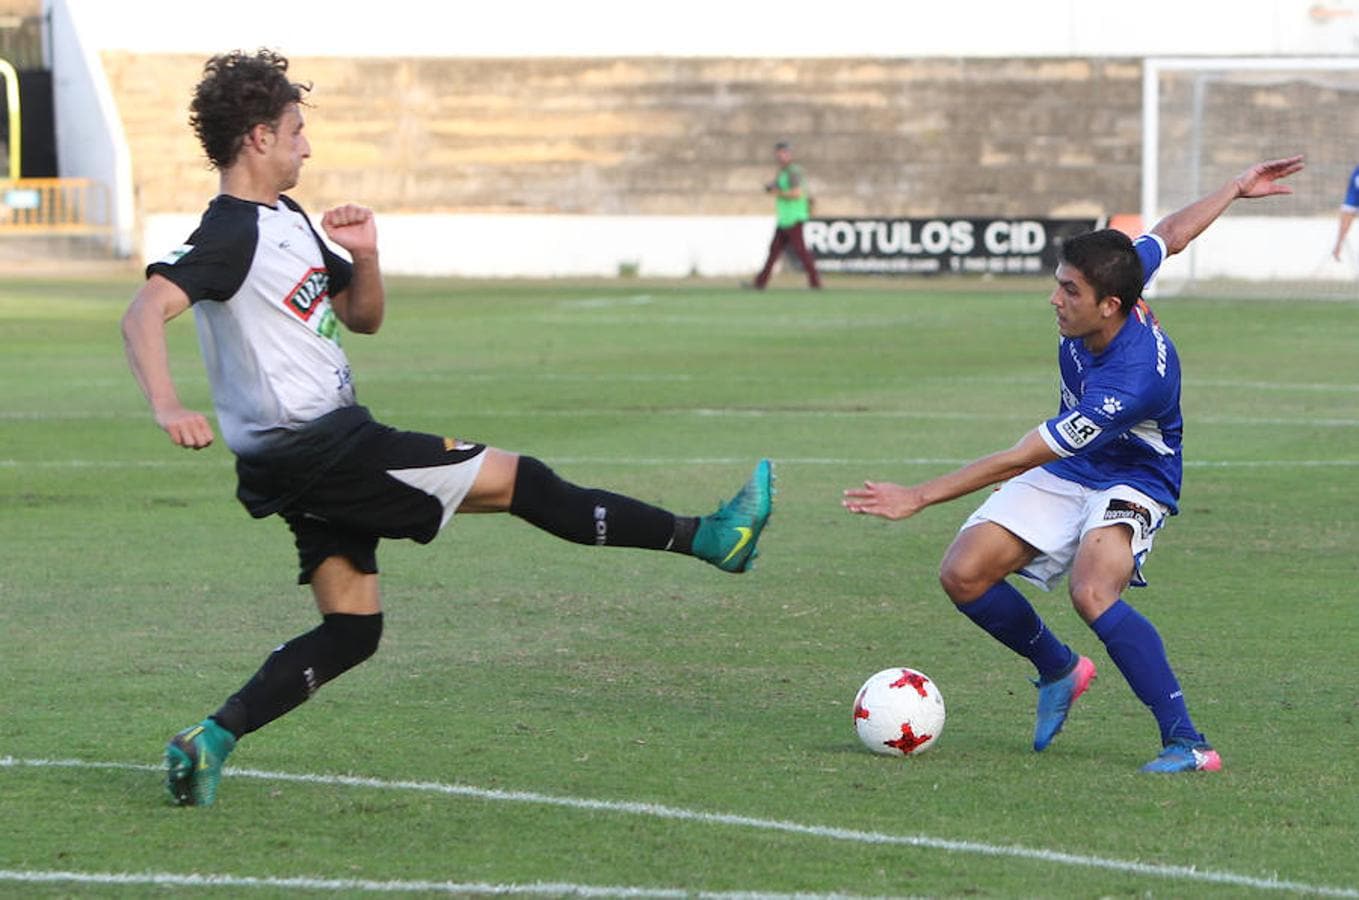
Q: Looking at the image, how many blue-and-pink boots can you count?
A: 2